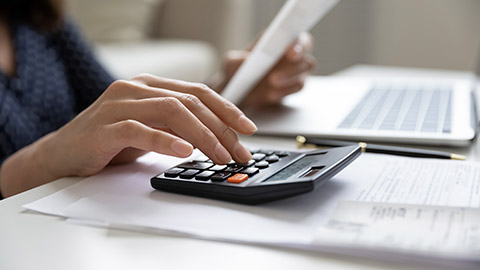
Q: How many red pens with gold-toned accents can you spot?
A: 0